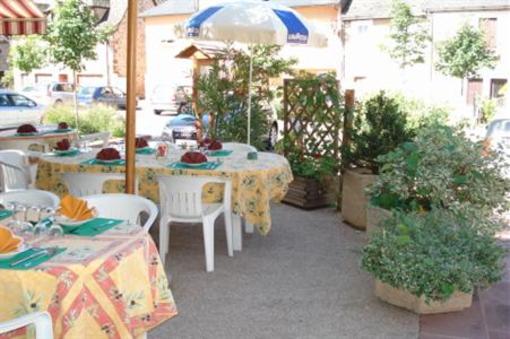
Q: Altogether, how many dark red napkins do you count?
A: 7